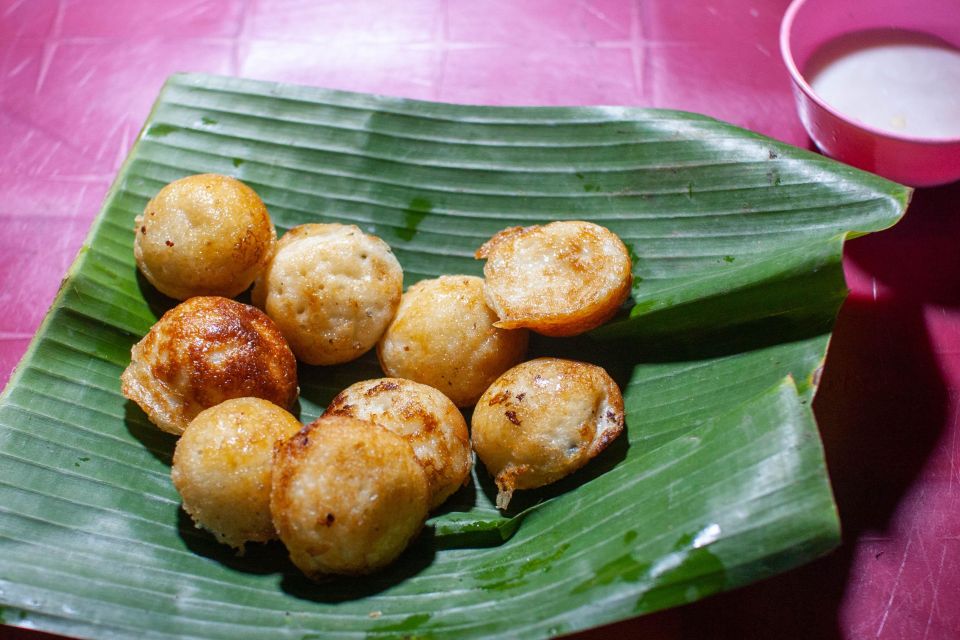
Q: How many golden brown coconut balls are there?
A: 9